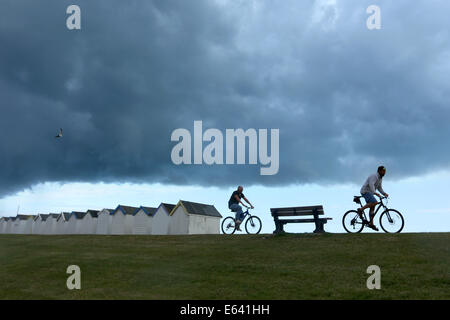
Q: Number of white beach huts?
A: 14